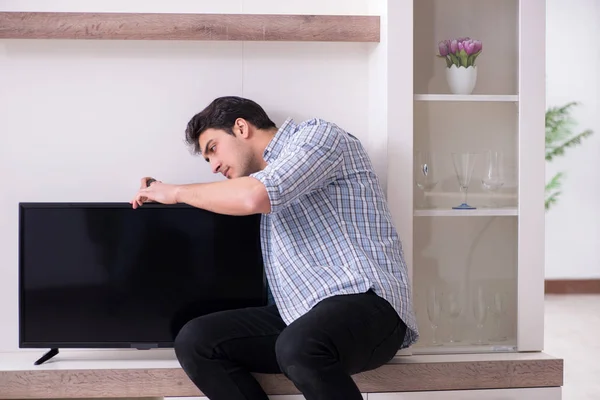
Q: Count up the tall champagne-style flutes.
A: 2